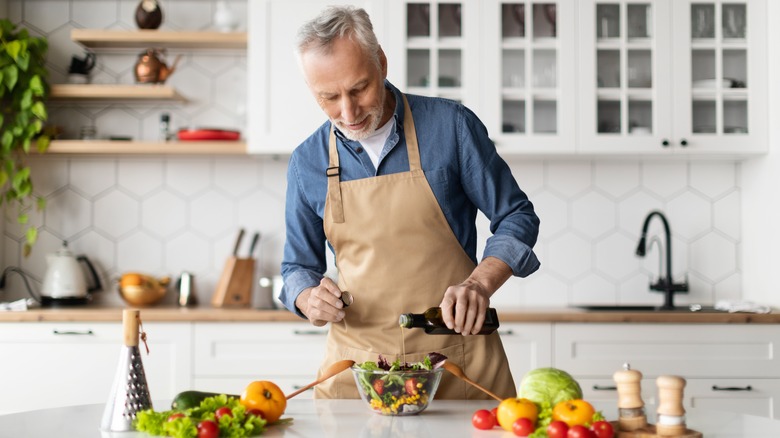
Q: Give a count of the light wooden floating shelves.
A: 3